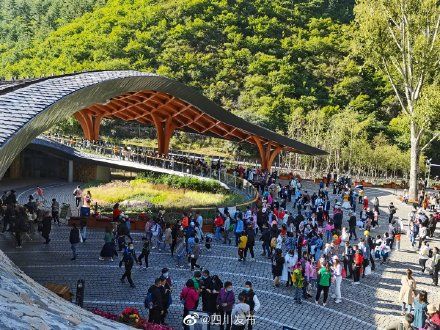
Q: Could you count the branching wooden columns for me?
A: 3